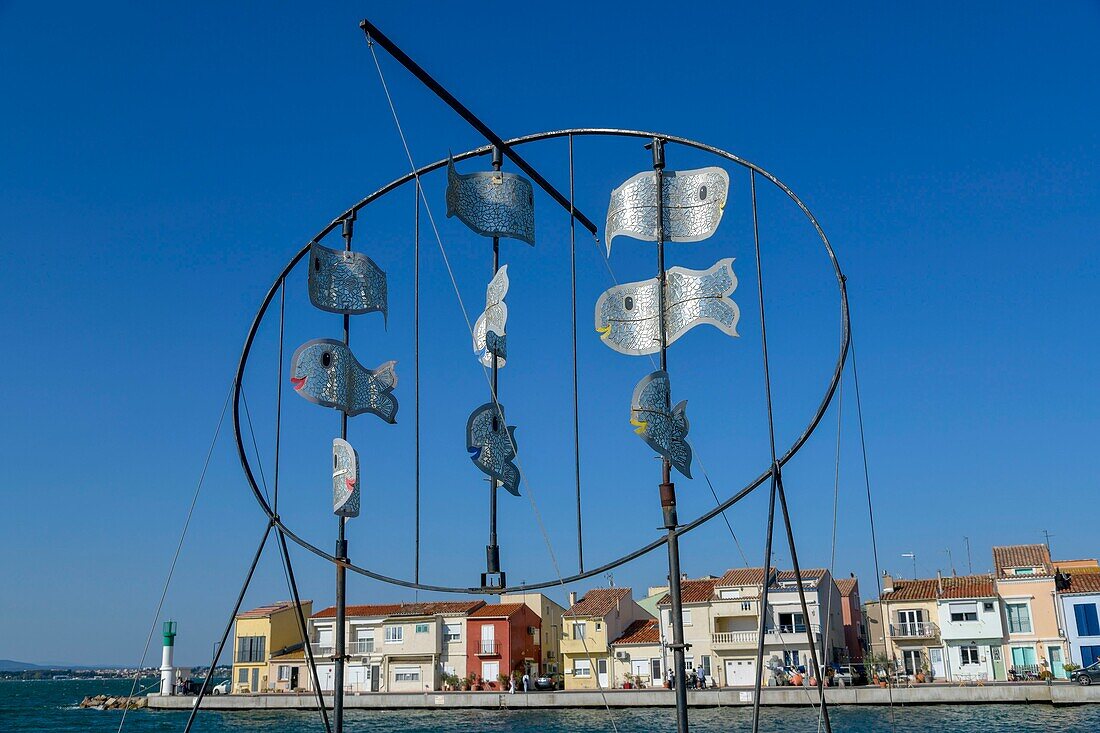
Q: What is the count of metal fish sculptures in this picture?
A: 9